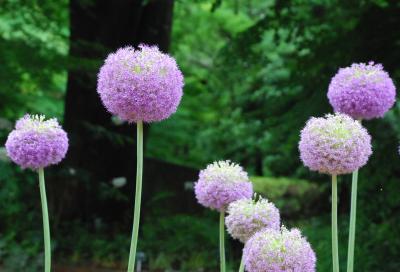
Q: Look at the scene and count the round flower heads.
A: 7